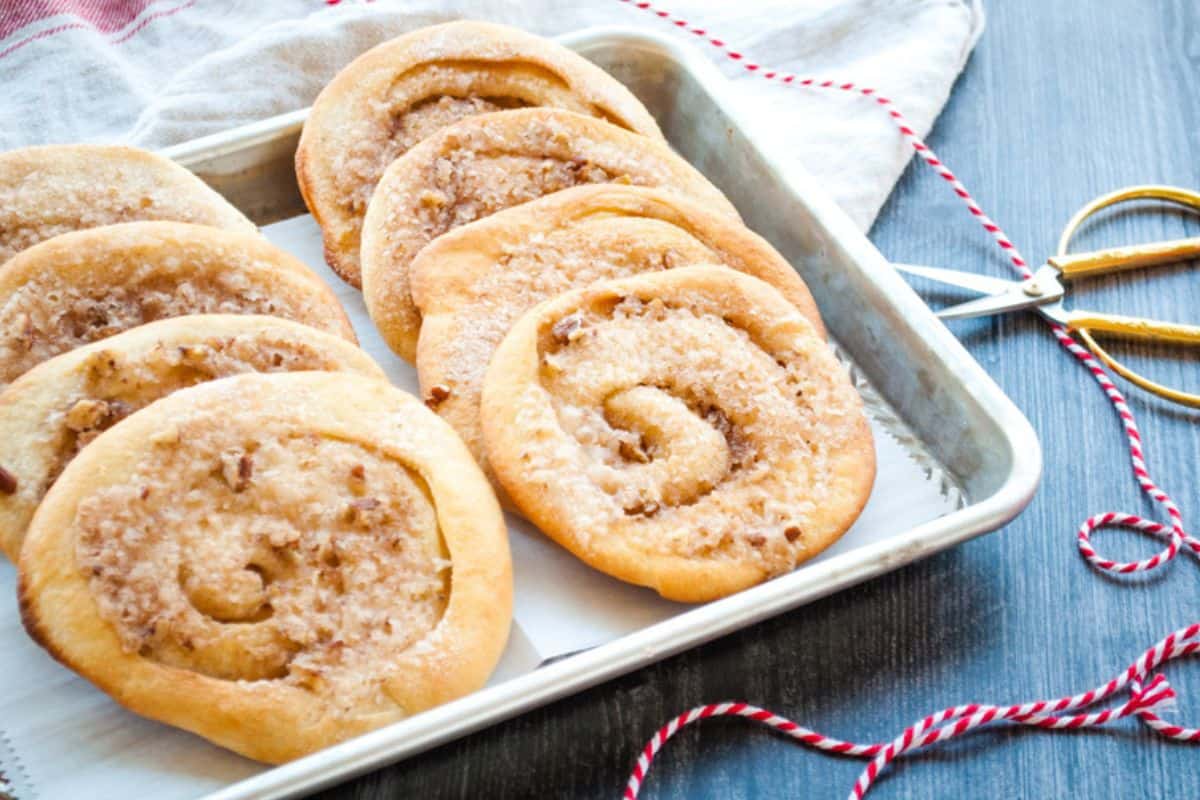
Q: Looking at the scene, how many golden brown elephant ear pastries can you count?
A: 8